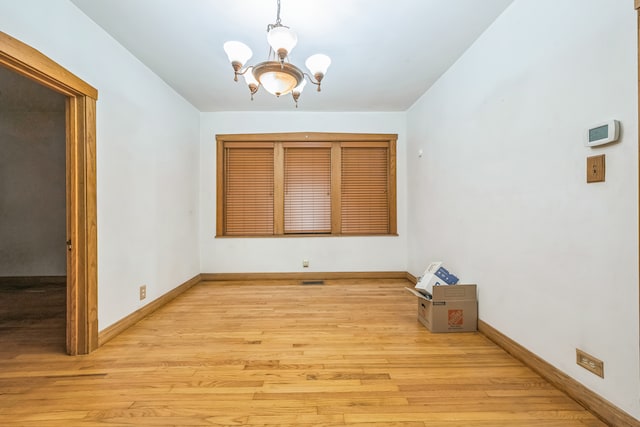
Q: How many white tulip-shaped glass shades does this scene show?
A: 5